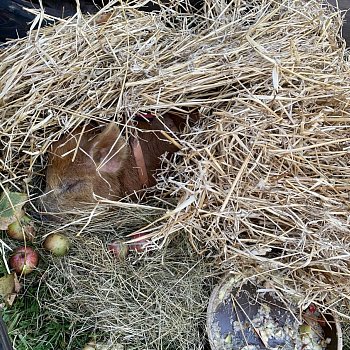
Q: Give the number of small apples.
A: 5